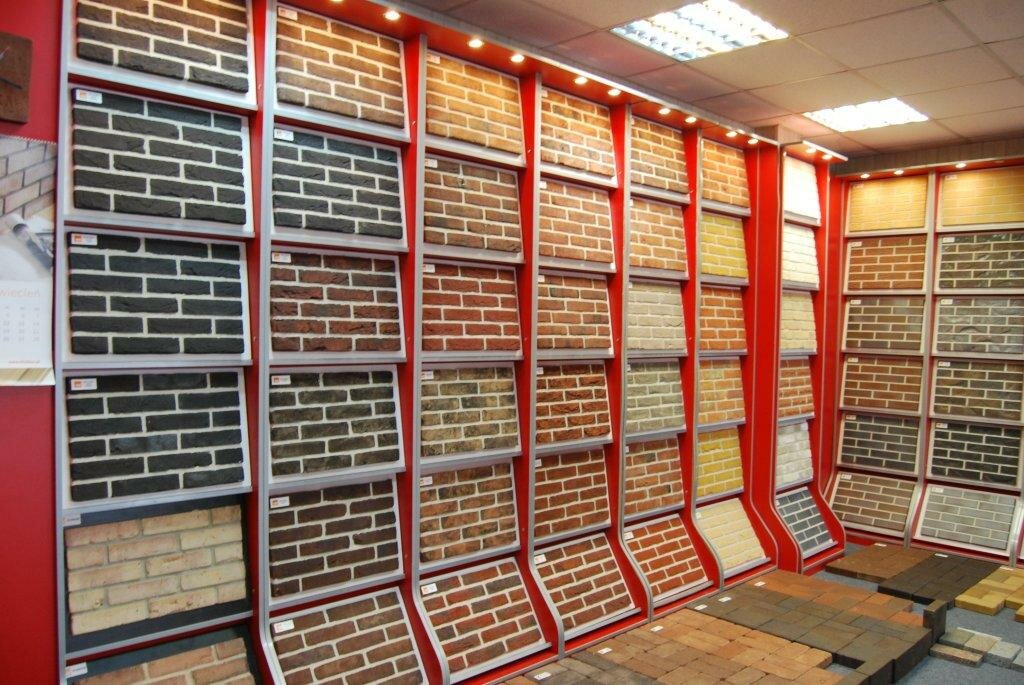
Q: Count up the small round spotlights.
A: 15